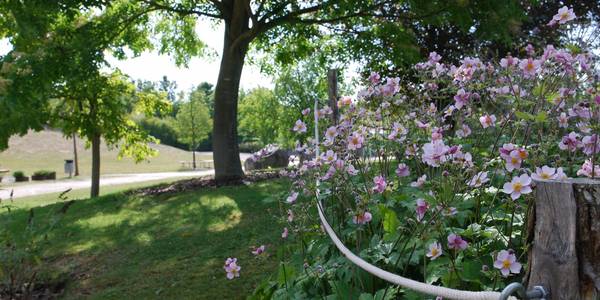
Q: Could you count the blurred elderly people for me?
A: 0